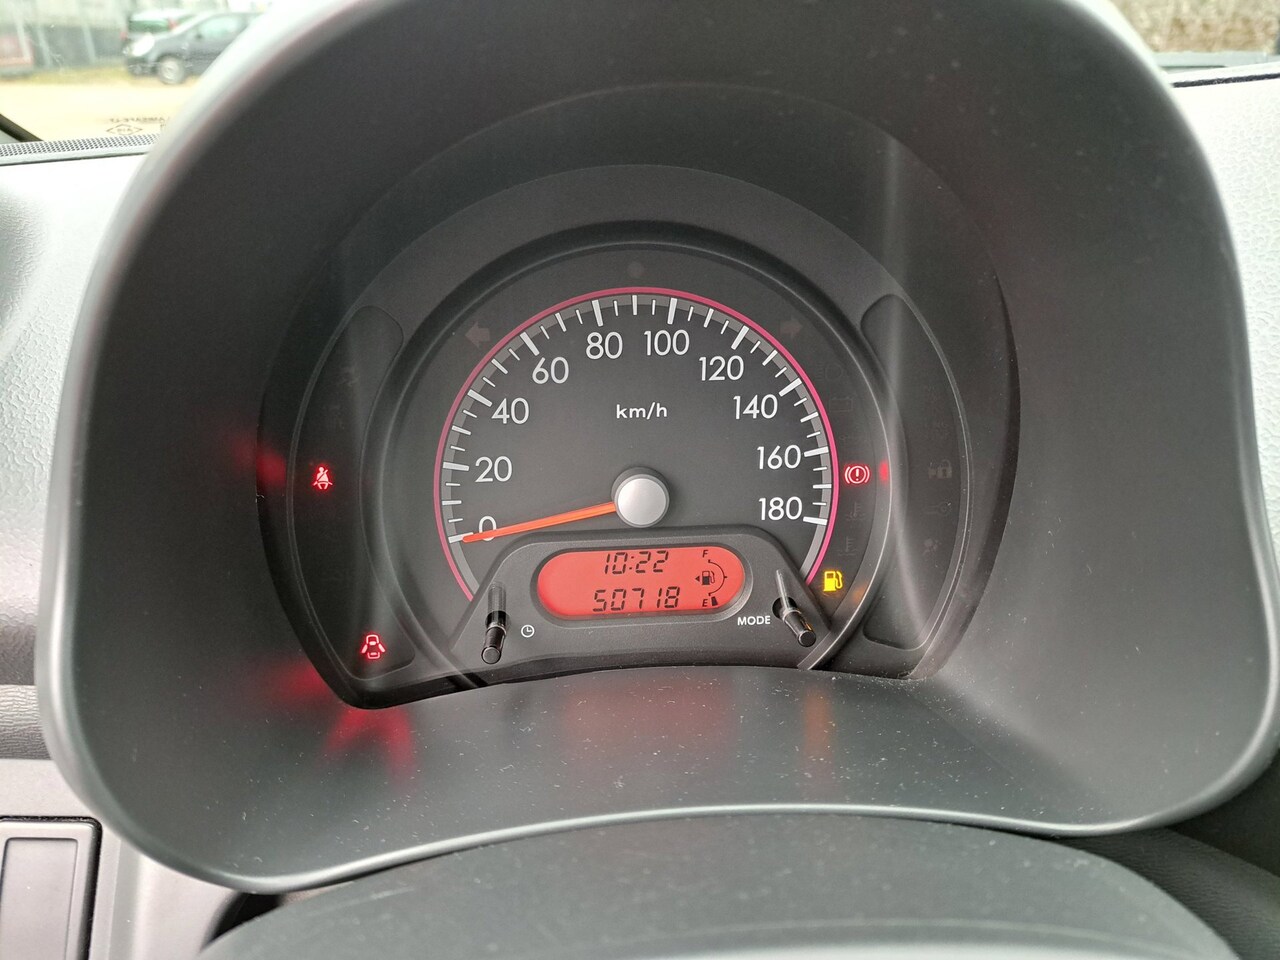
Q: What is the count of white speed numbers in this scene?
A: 10